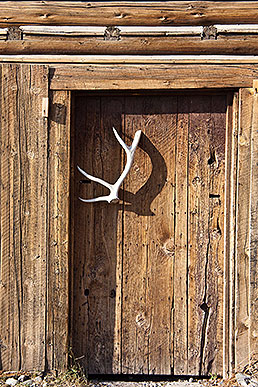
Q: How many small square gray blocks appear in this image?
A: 3